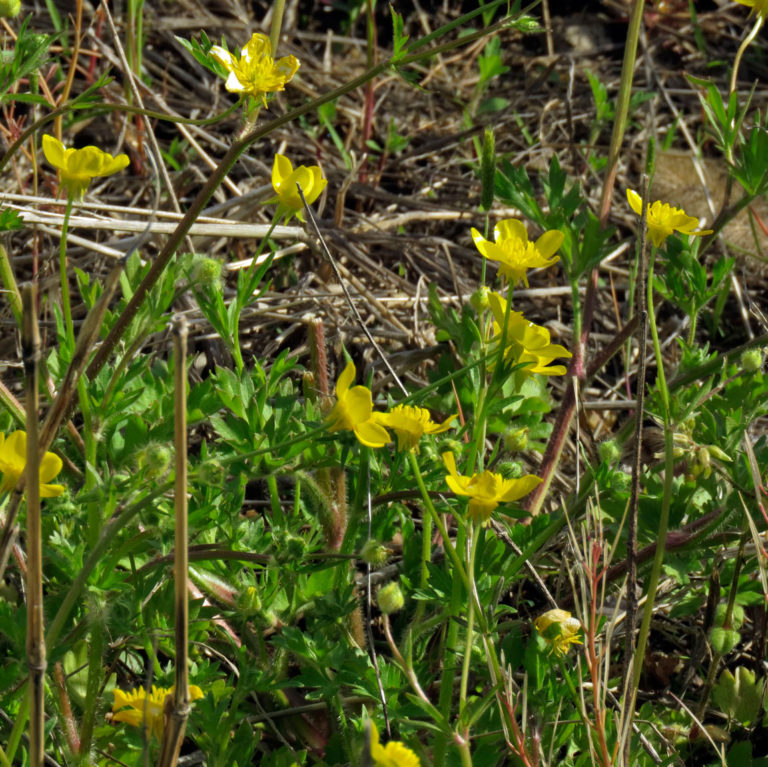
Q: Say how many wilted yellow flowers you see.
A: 1